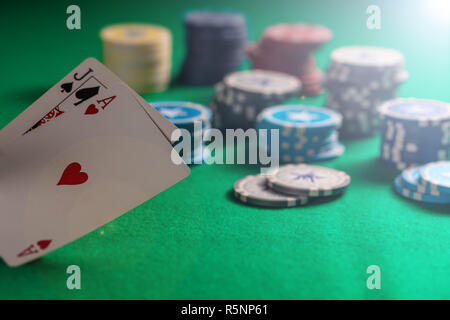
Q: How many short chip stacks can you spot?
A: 2